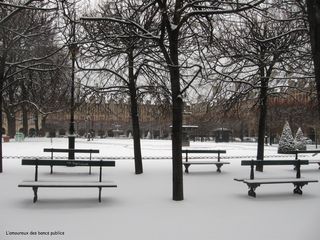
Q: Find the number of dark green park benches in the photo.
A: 5